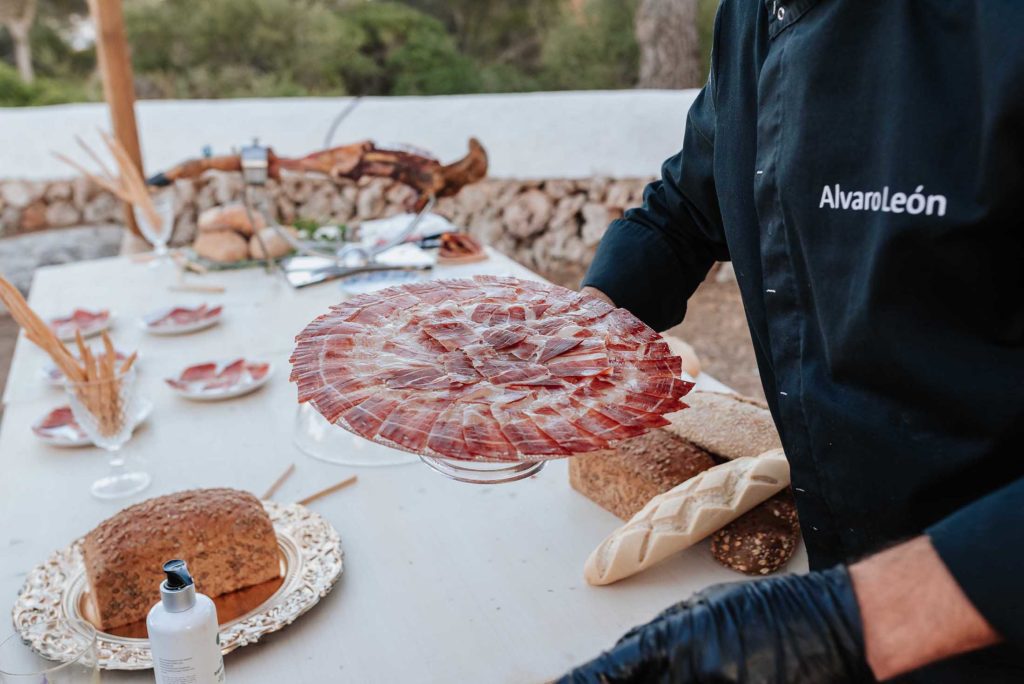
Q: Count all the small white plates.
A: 5